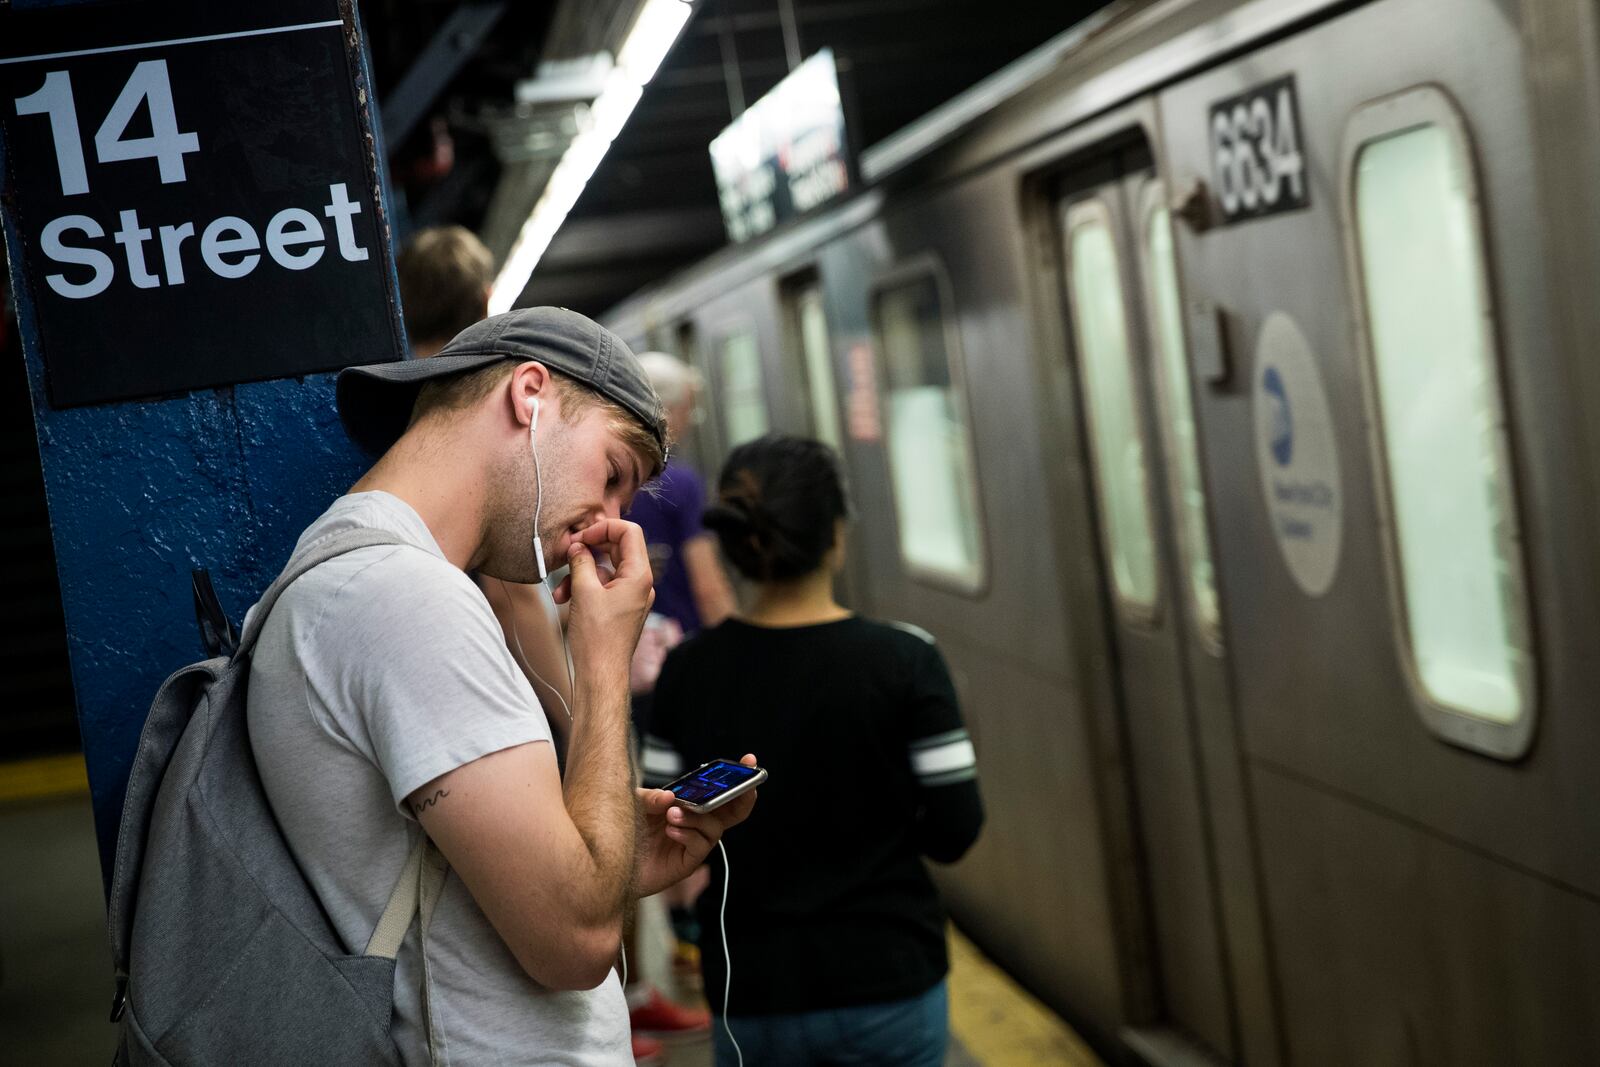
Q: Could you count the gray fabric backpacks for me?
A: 1